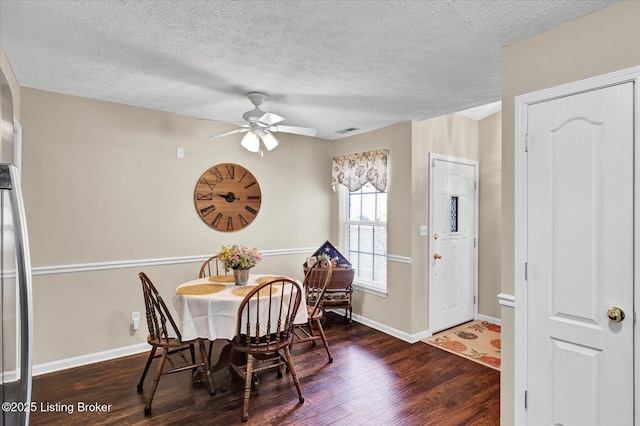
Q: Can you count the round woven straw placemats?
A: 4